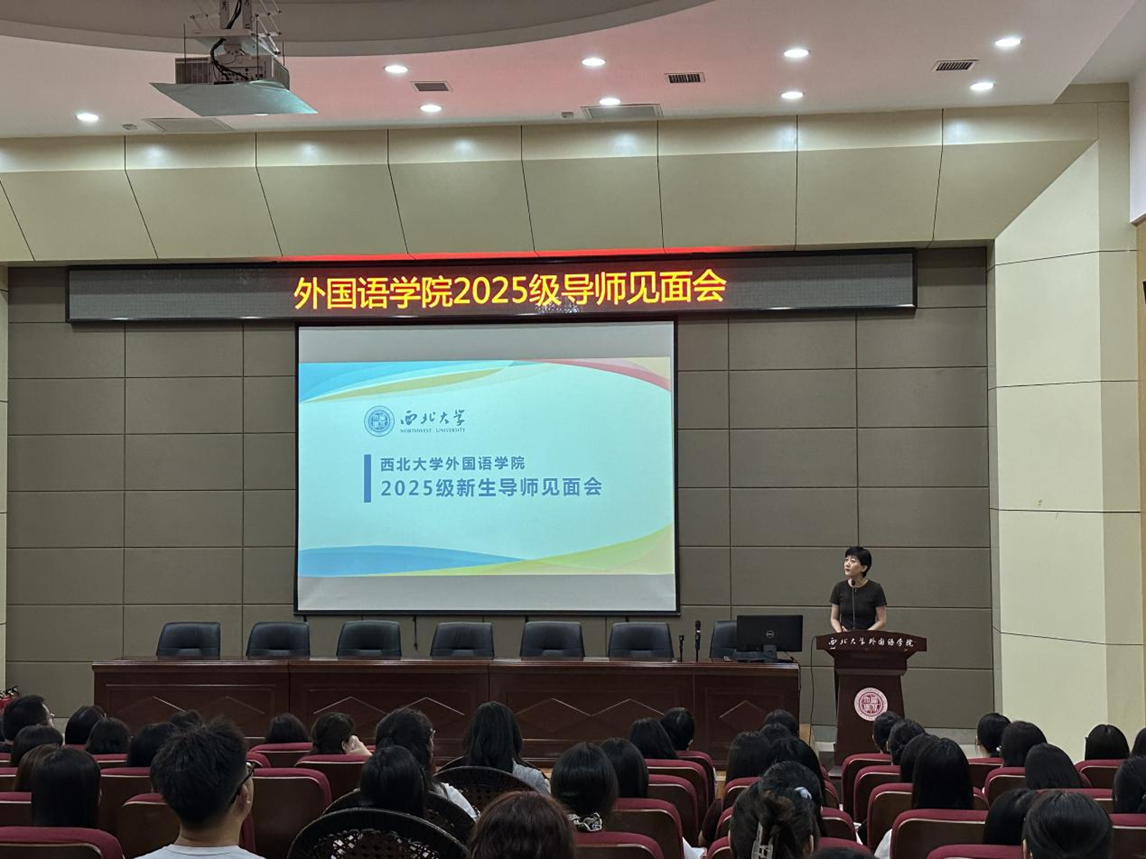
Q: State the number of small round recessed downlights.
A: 9